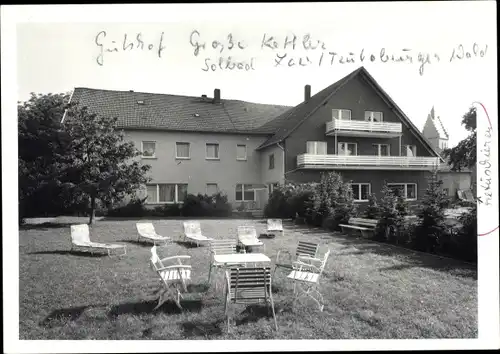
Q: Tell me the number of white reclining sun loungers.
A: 5